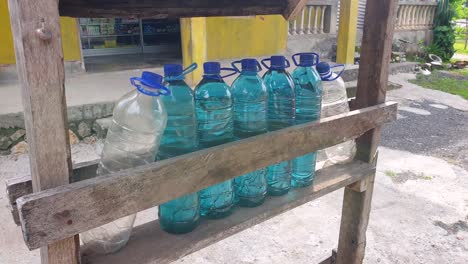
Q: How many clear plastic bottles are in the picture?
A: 2